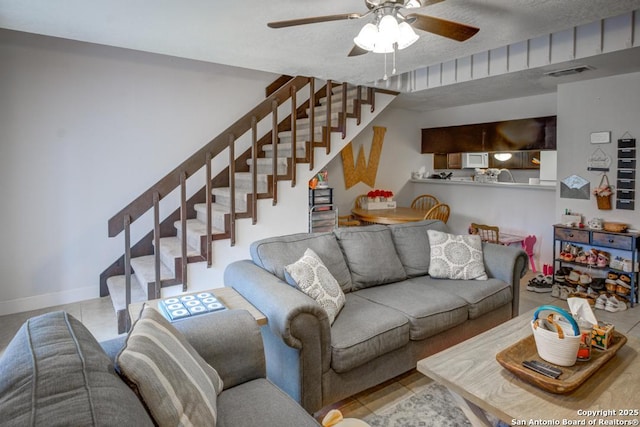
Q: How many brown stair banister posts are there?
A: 13